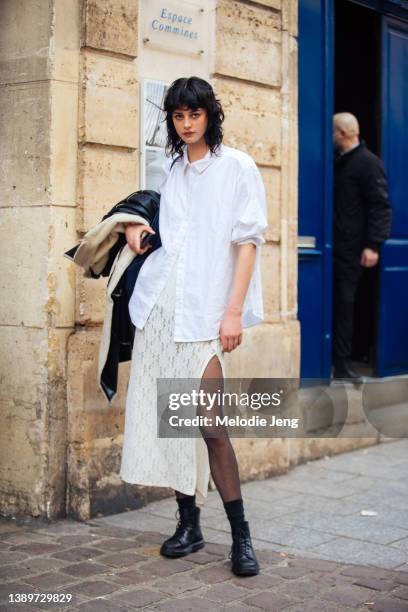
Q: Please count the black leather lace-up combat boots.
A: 2